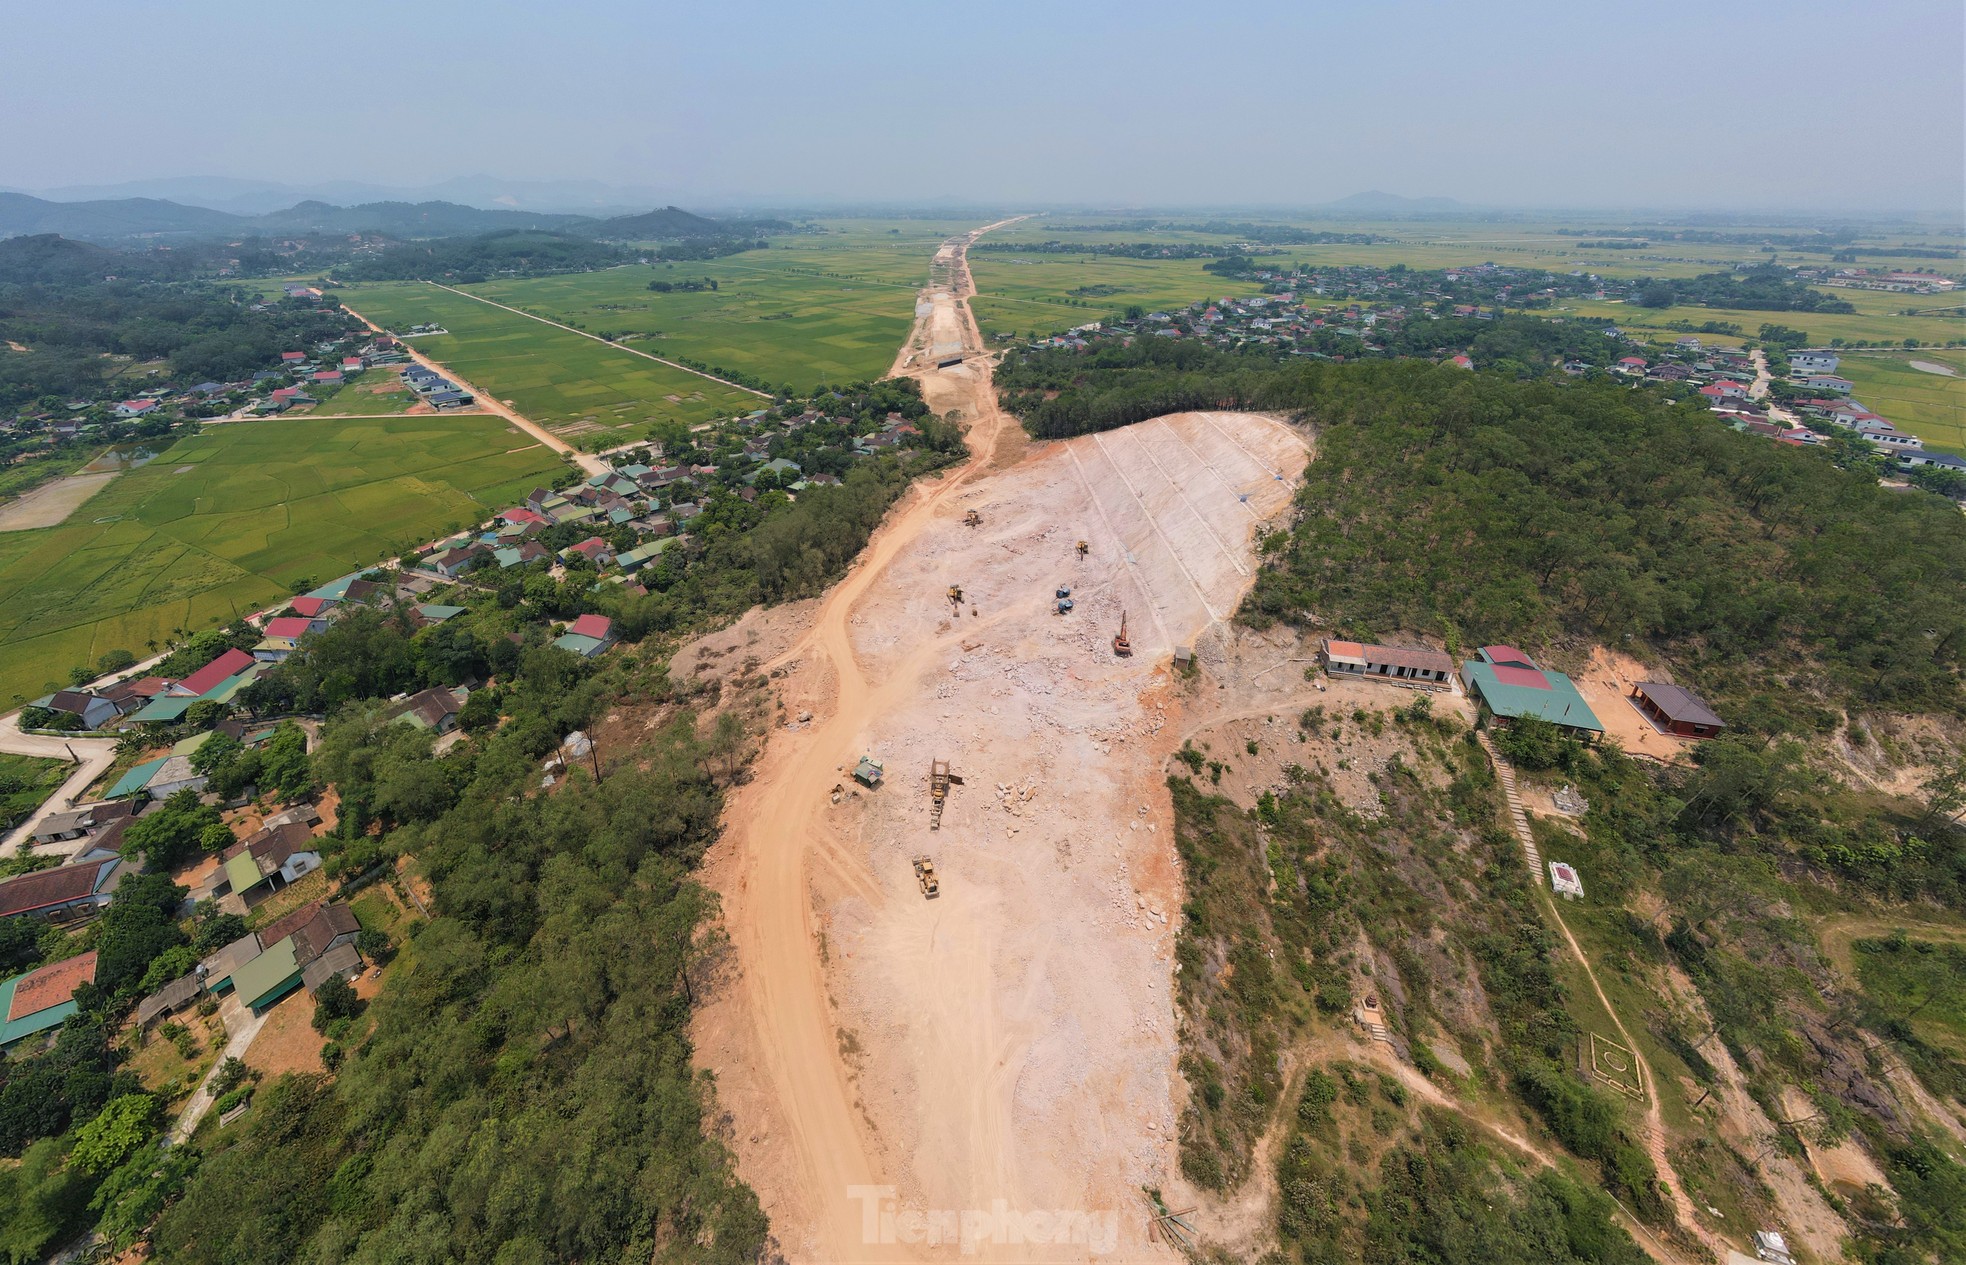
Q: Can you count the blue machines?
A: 2